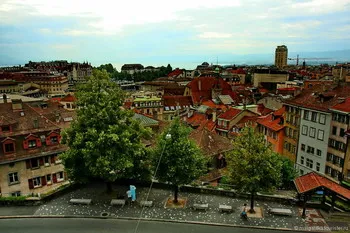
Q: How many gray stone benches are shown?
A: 6